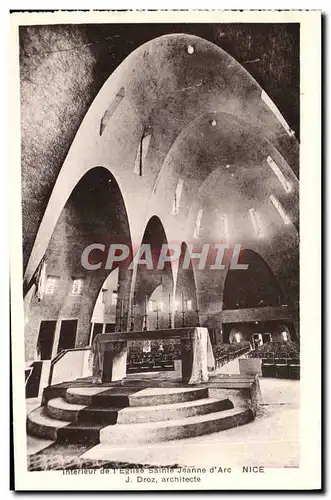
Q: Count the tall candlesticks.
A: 6